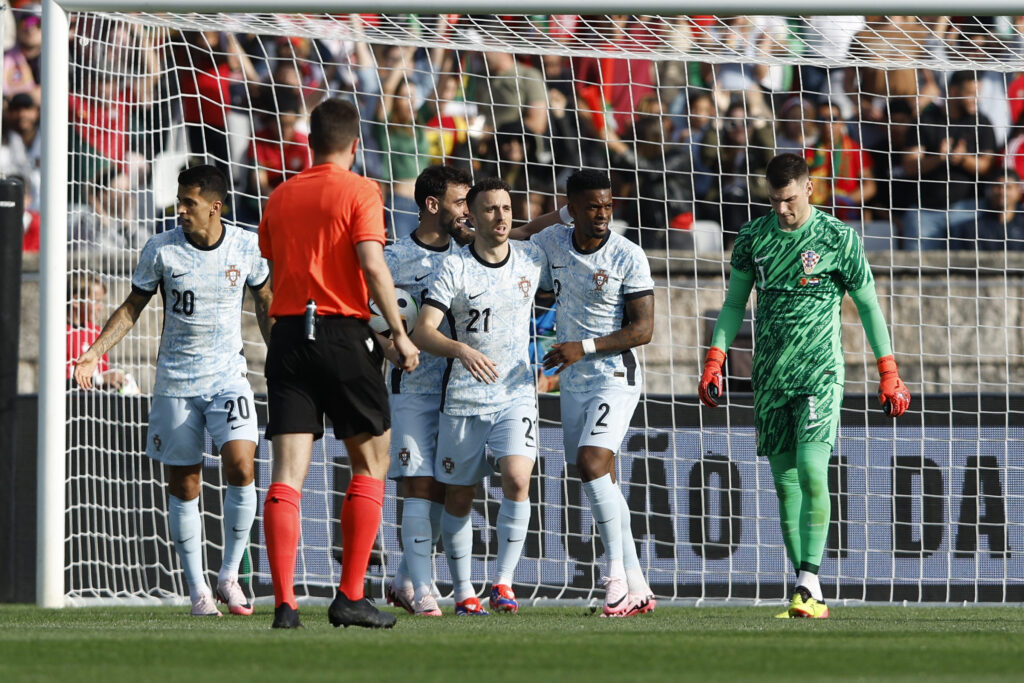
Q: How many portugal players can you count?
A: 4